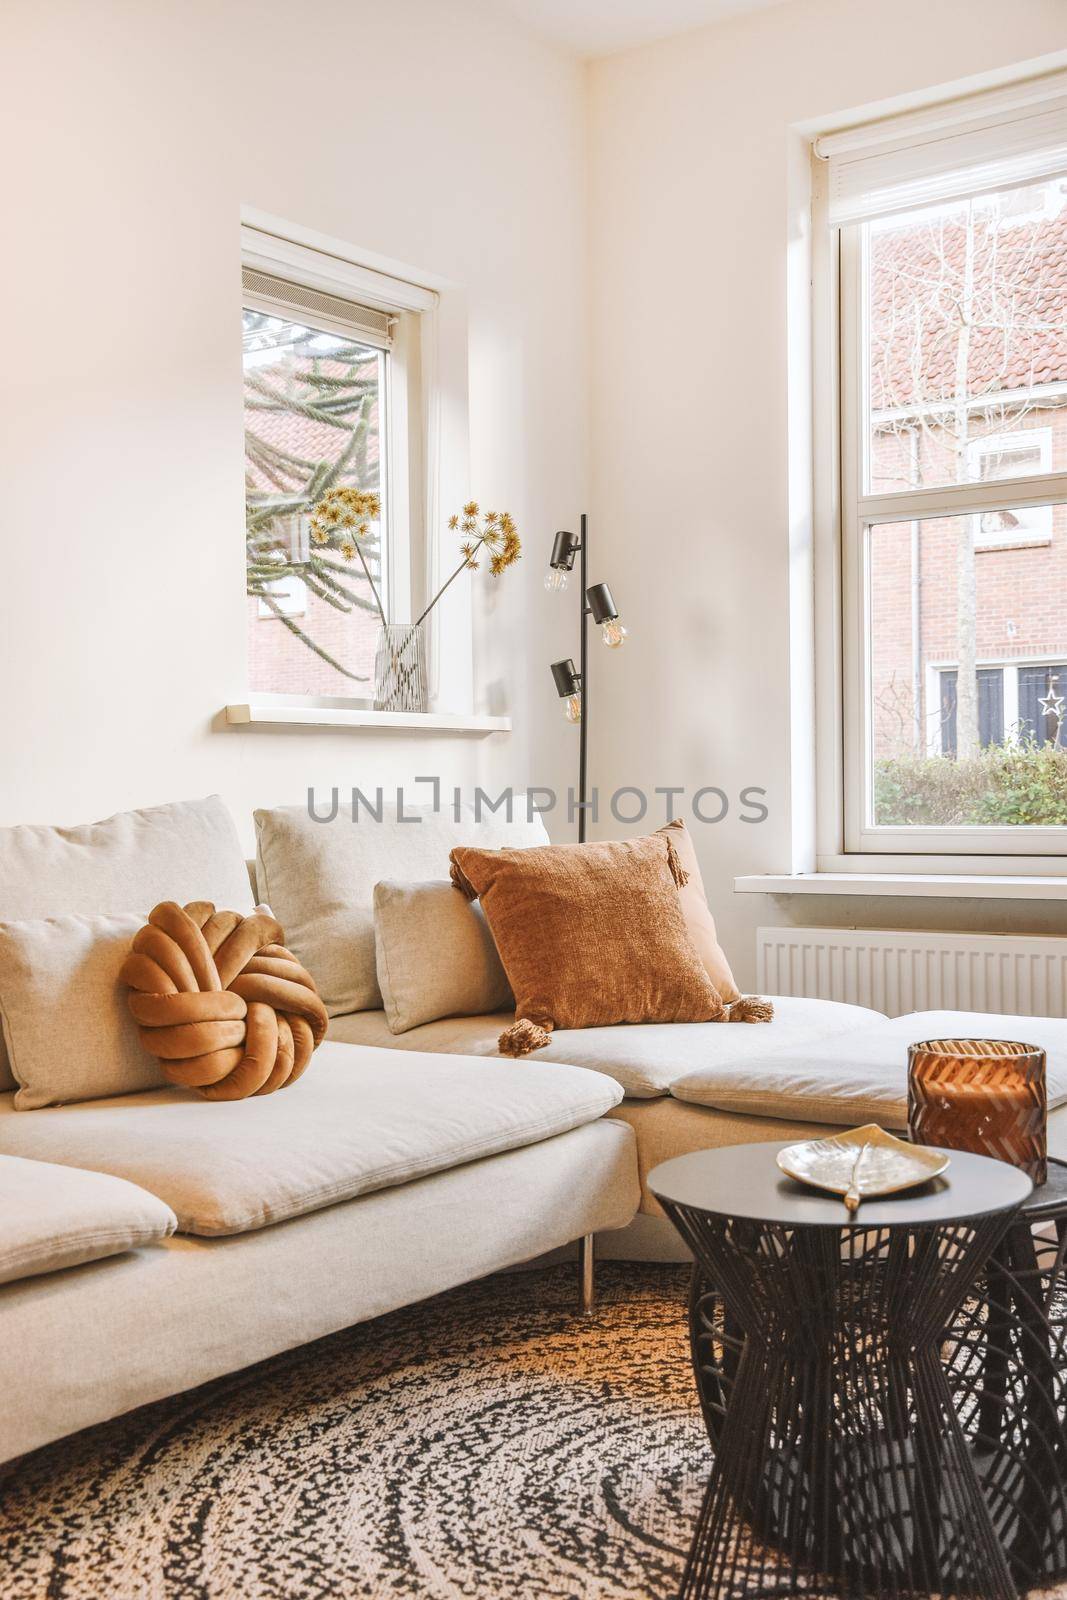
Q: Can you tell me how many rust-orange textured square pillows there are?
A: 1